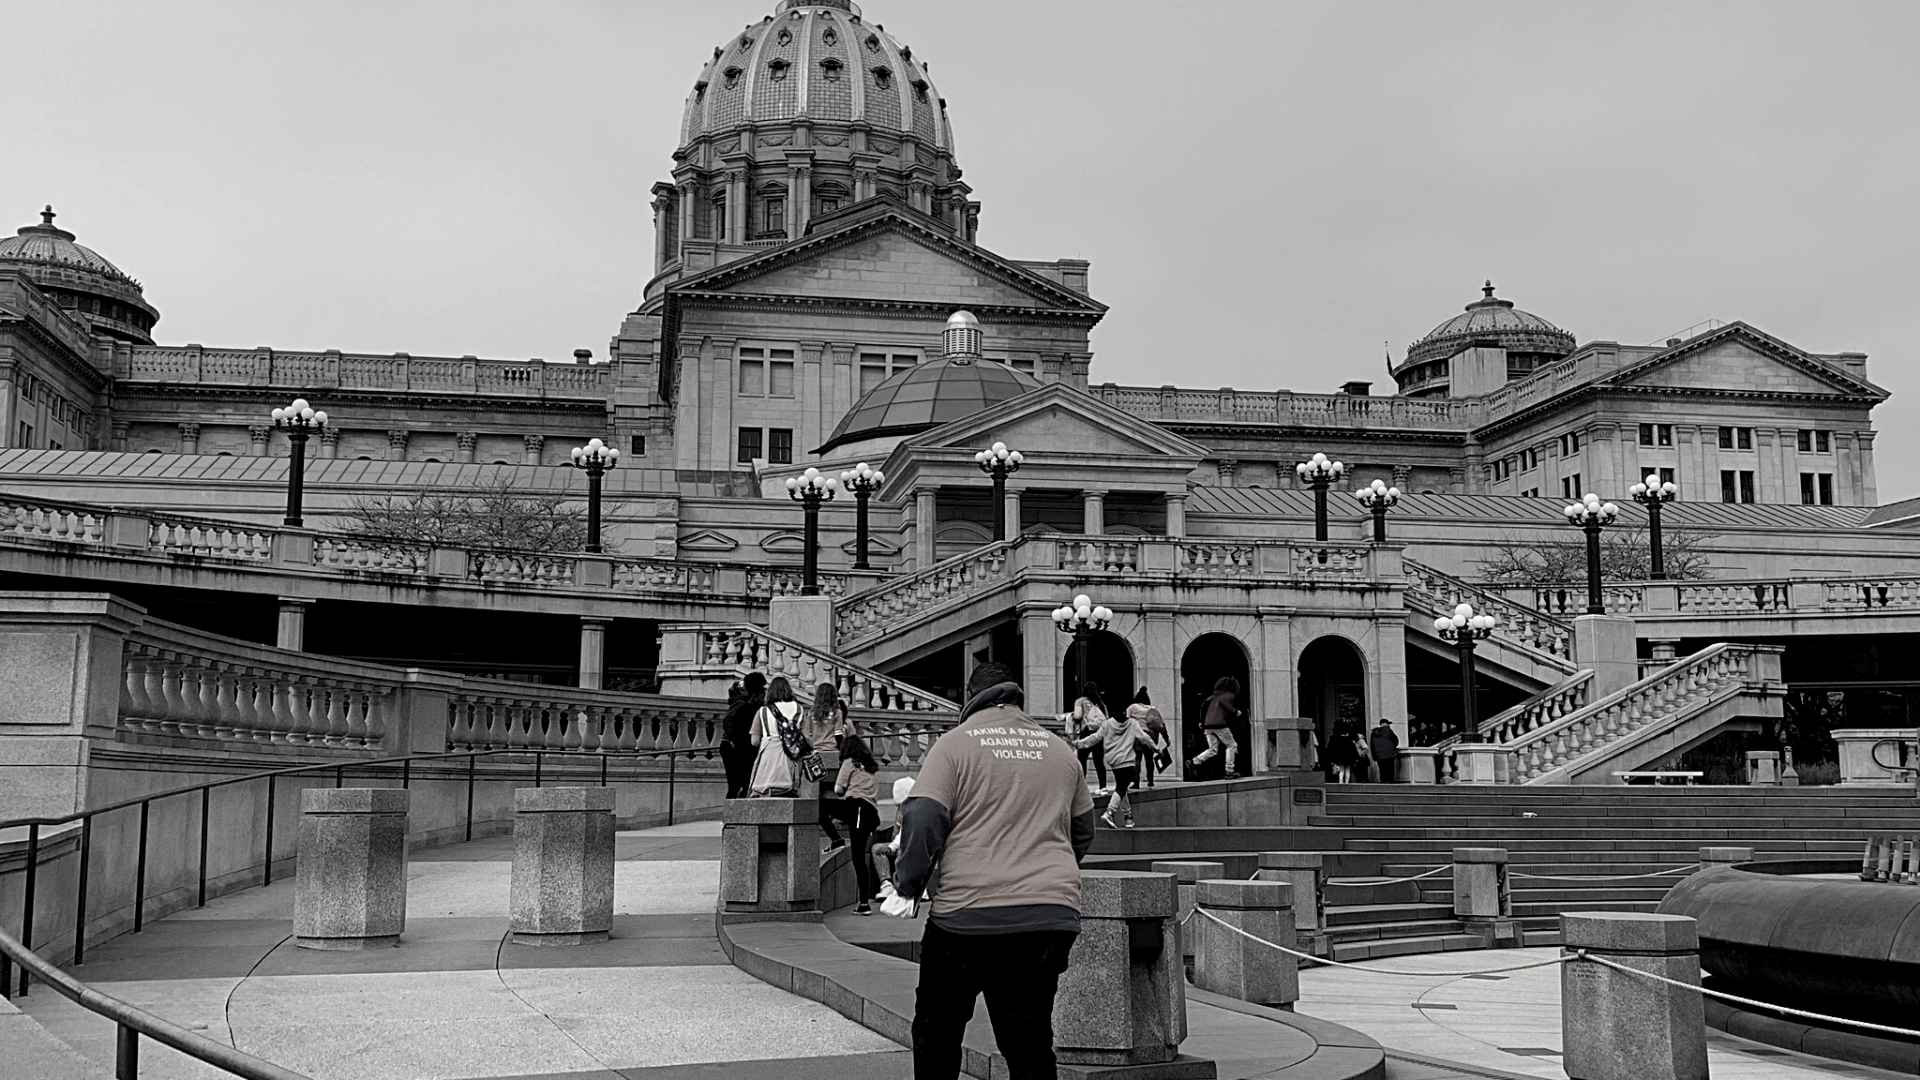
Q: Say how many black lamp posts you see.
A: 11